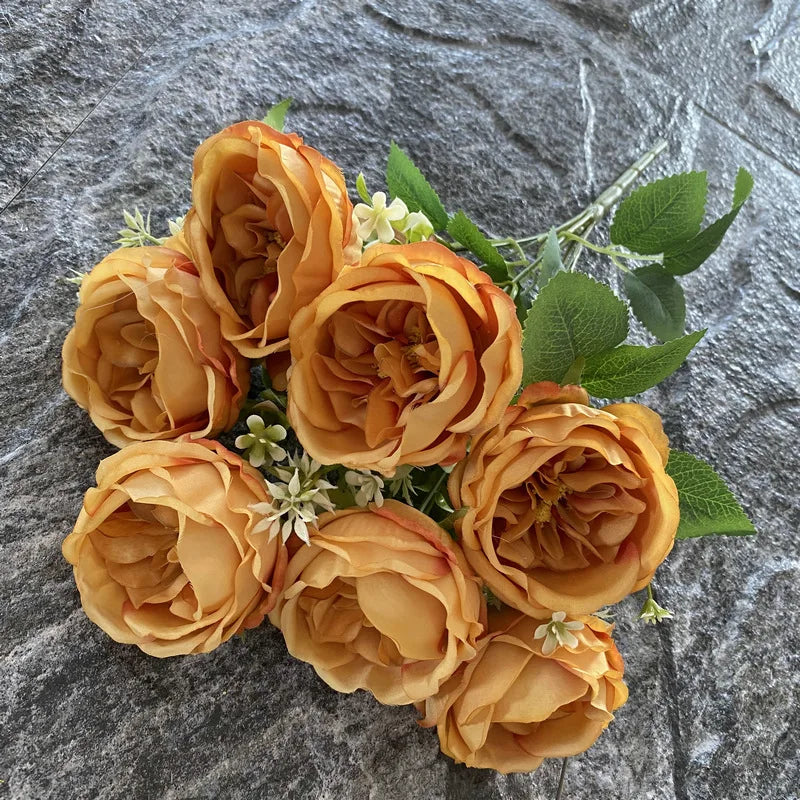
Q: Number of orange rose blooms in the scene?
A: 7